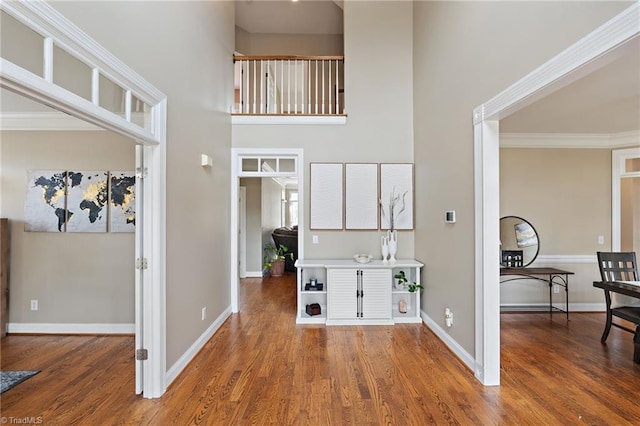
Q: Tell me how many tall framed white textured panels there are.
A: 3